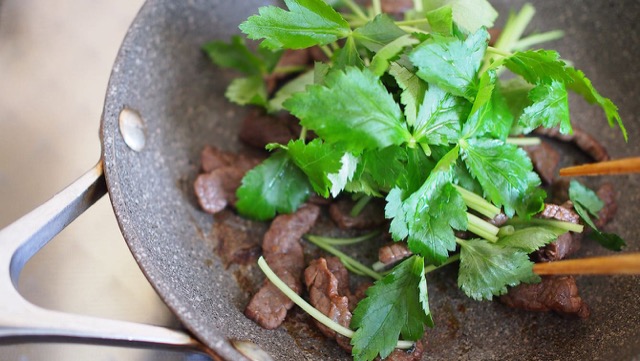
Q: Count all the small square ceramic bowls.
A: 0